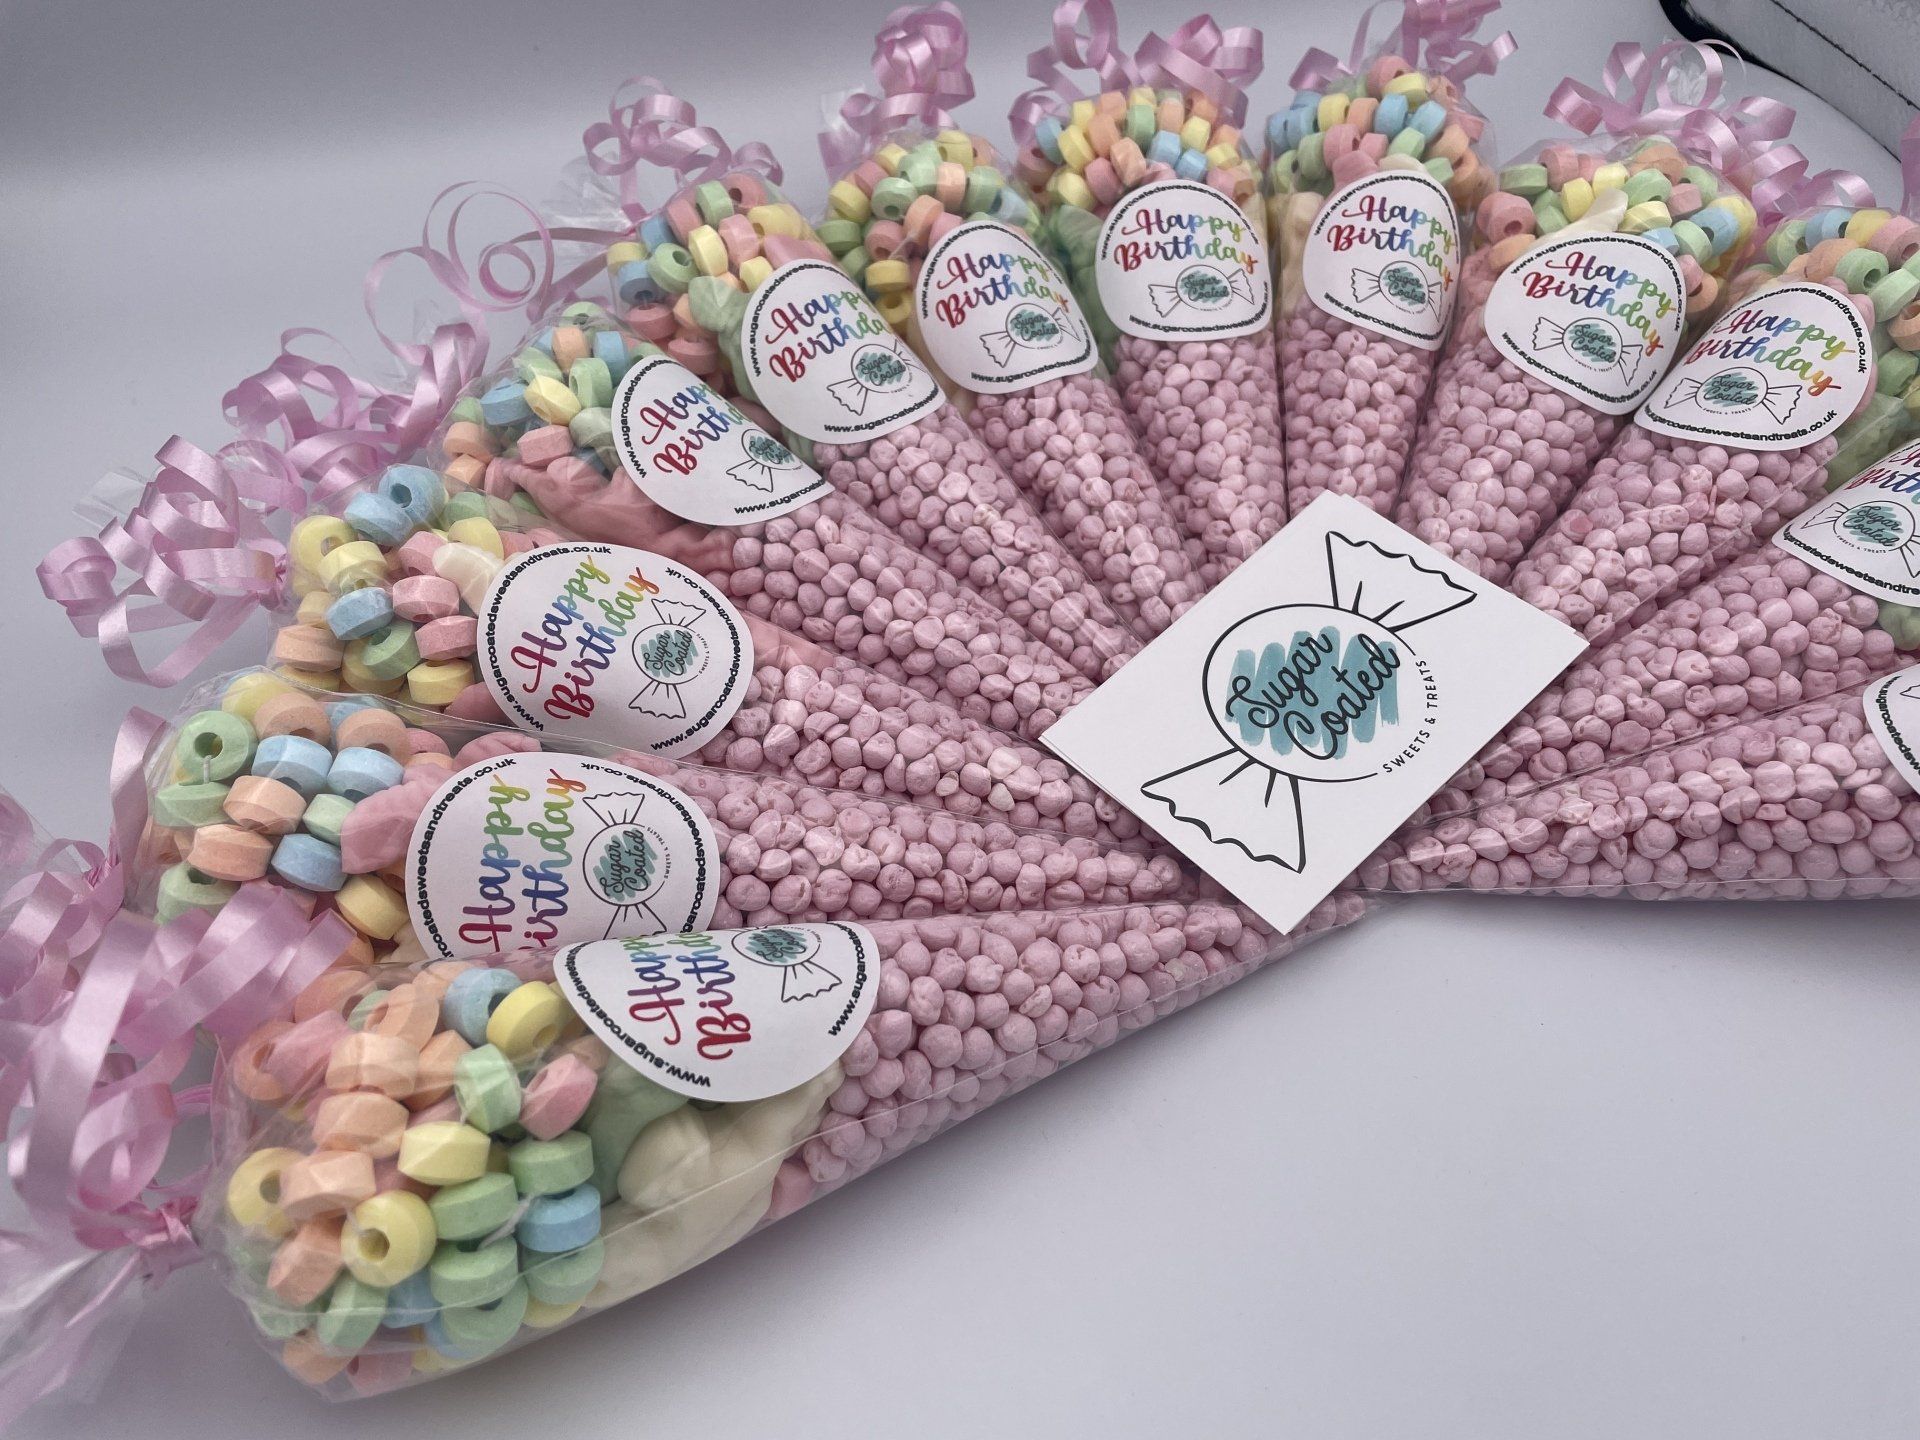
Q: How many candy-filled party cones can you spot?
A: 12